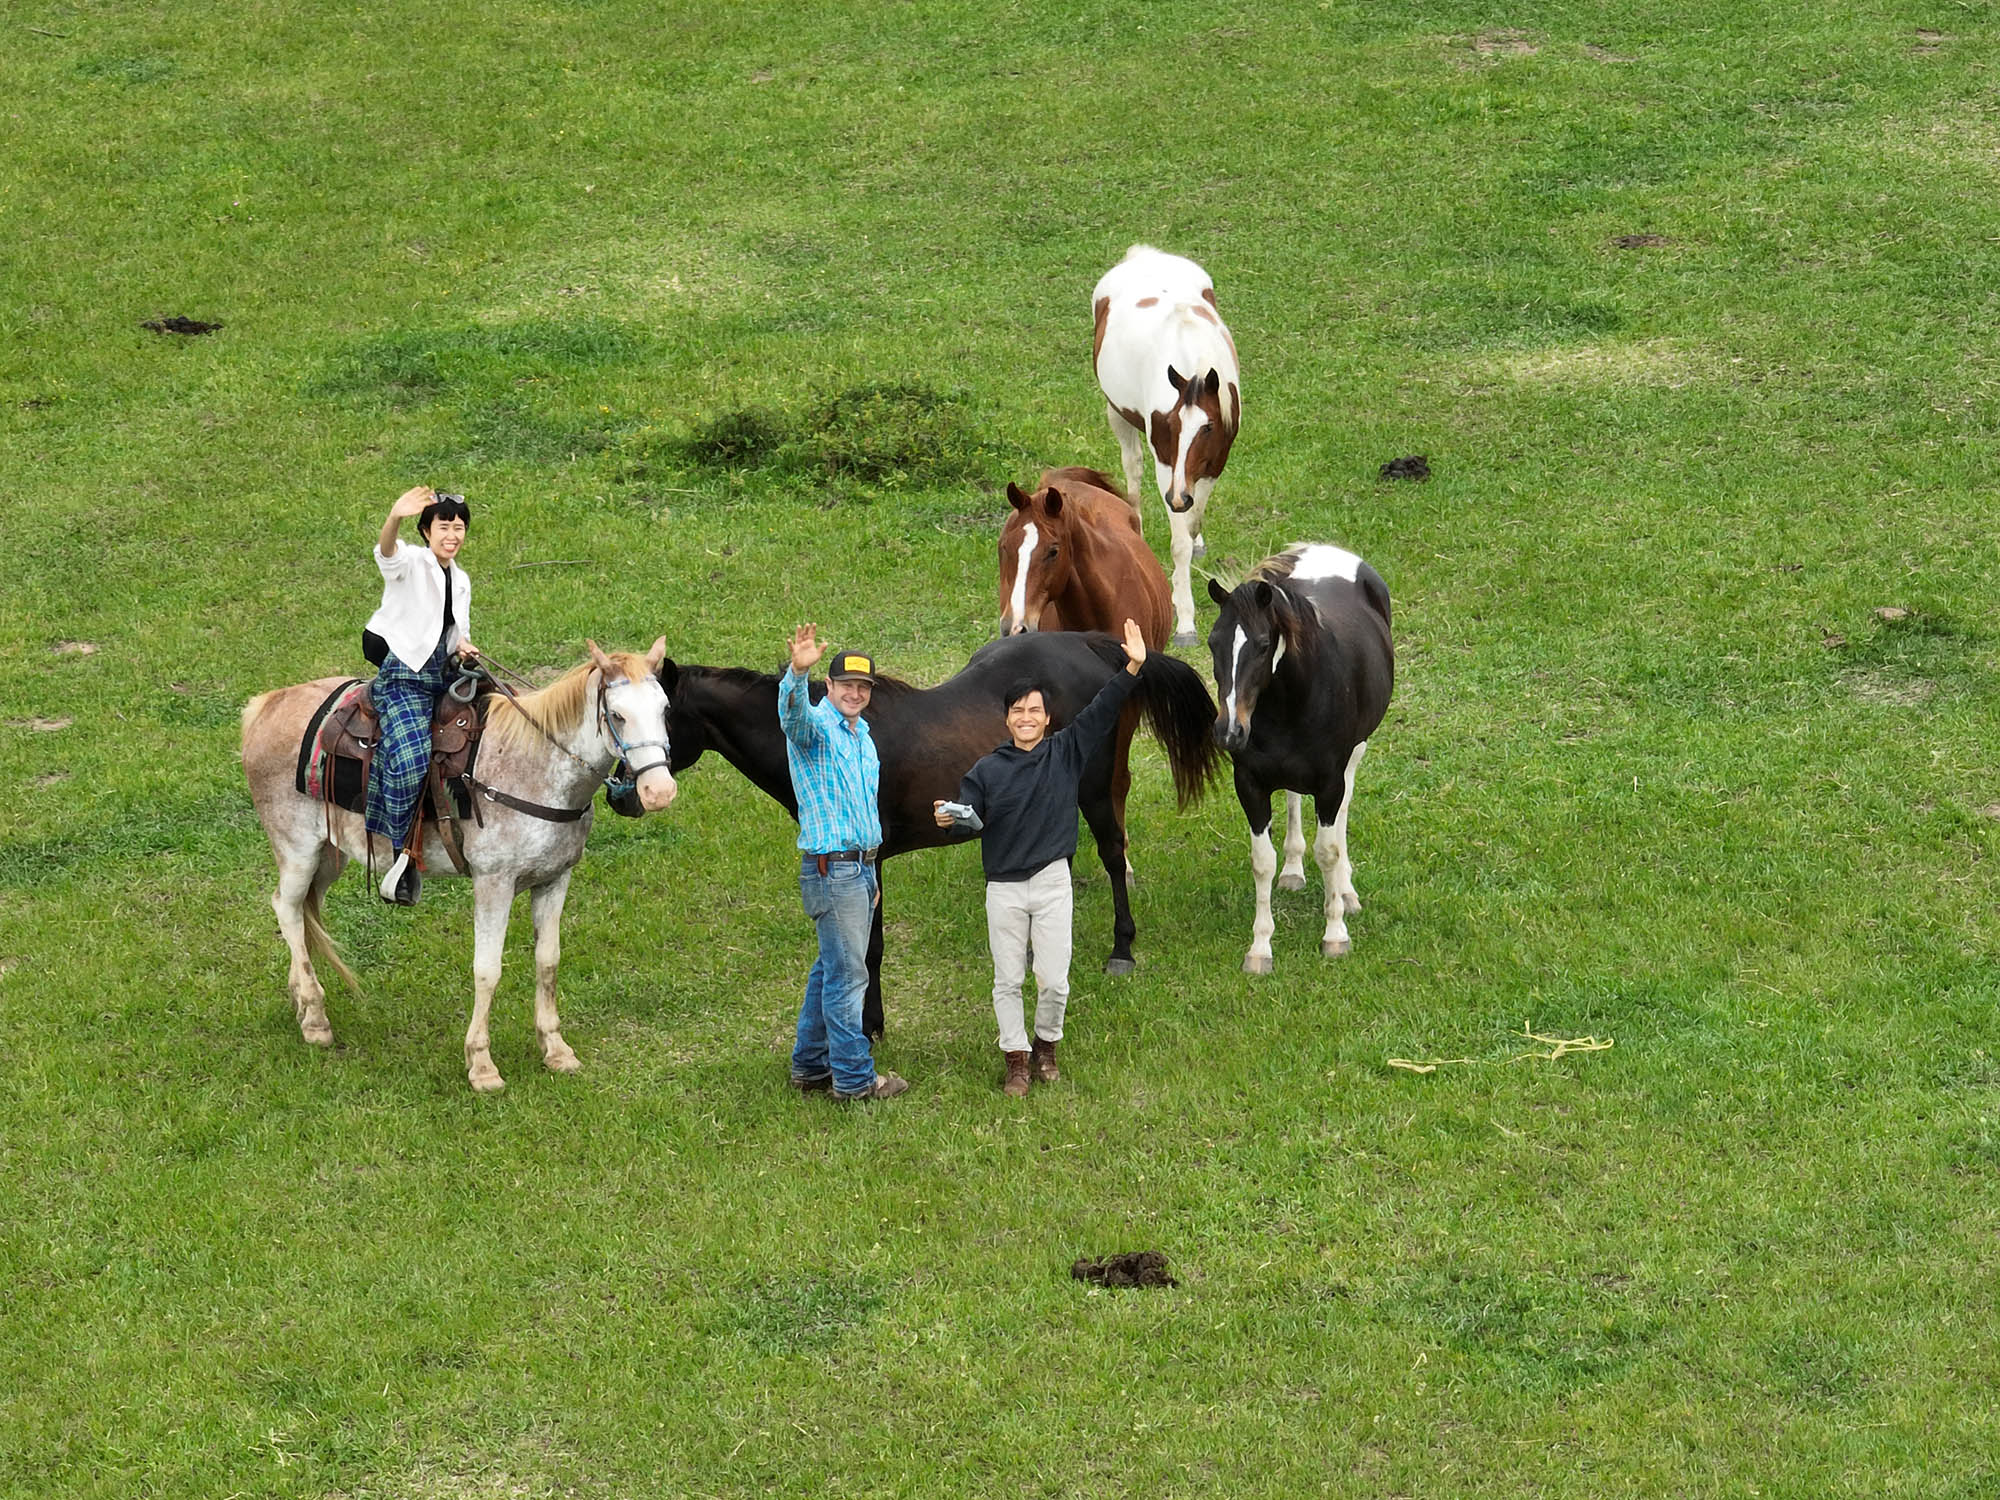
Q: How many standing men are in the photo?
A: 2